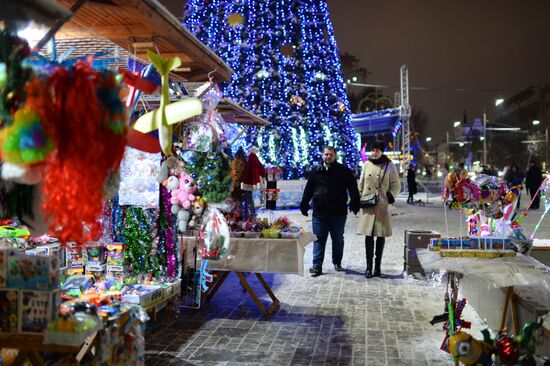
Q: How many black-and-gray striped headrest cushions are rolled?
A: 0